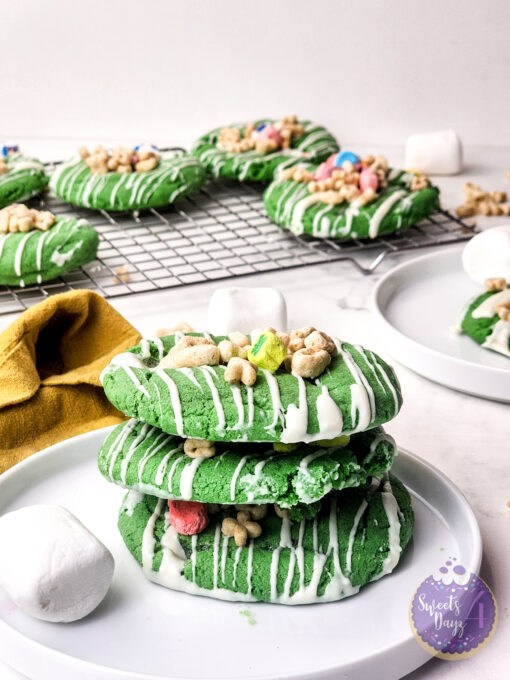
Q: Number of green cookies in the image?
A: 9